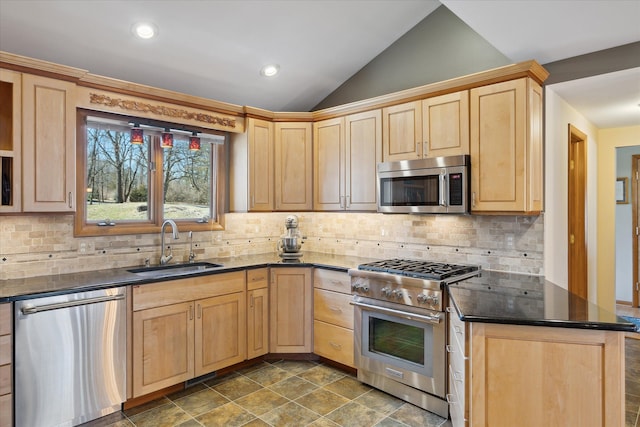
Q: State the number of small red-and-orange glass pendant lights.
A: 3